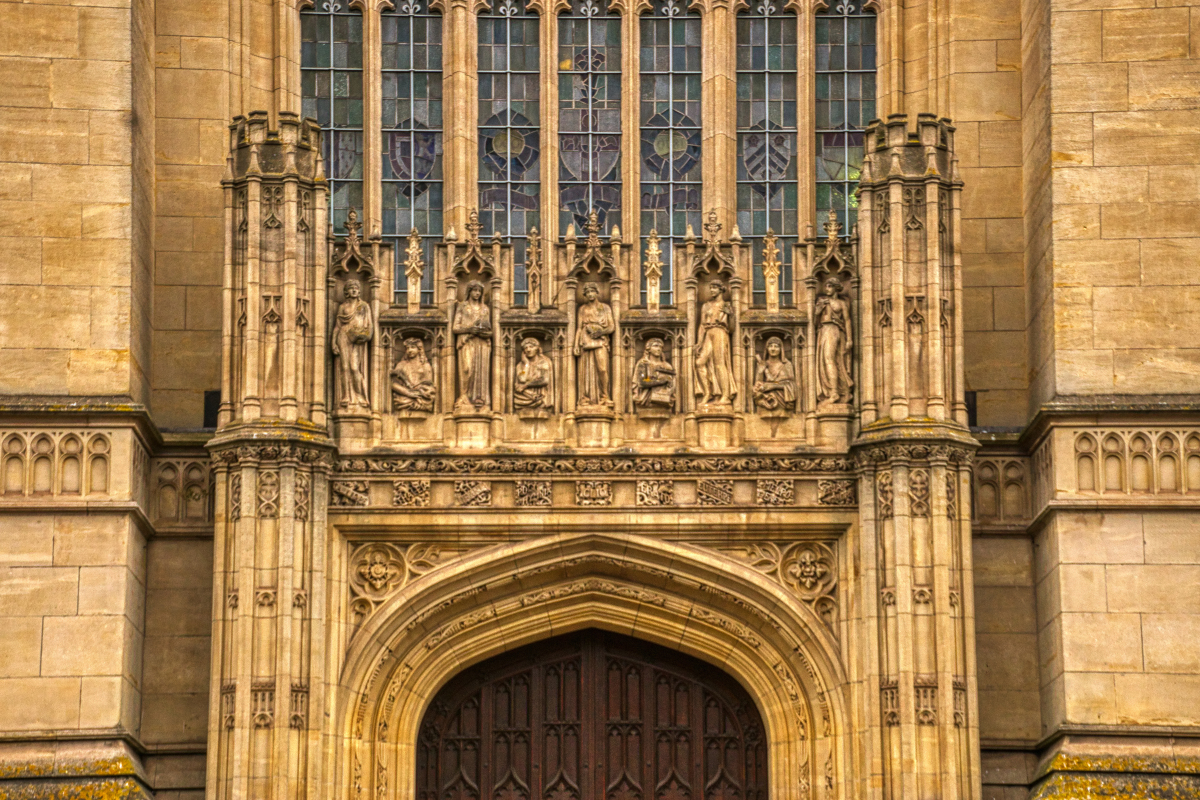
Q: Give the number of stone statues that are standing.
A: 5